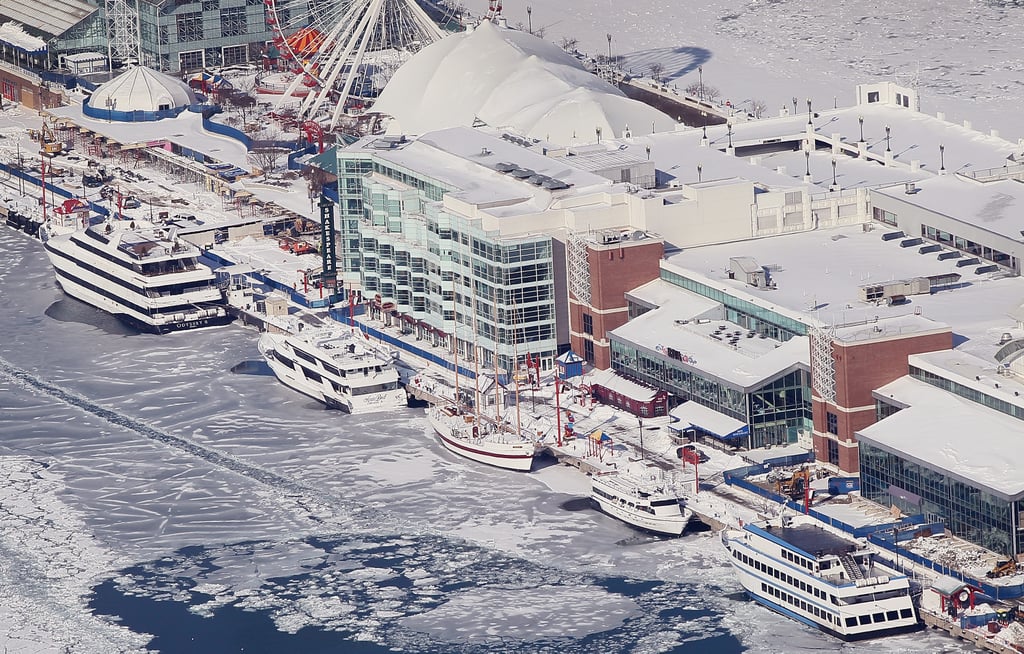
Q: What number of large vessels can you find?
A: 5